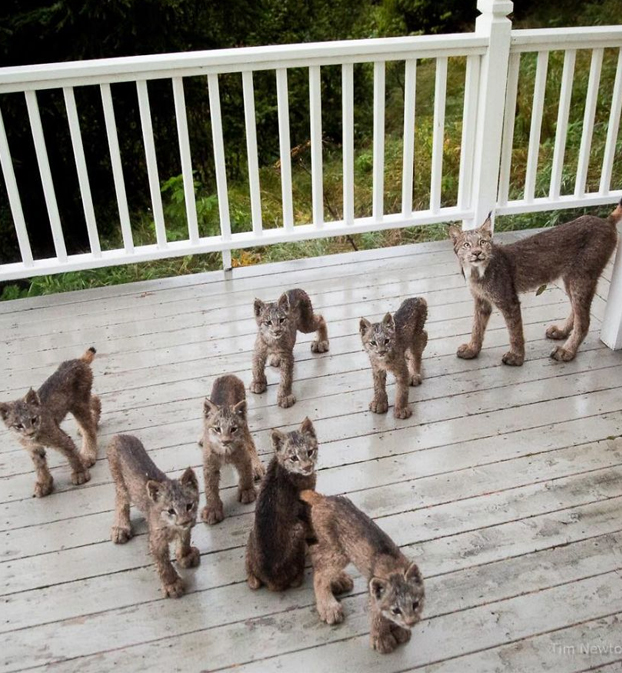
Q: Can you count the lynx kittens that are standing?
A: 6